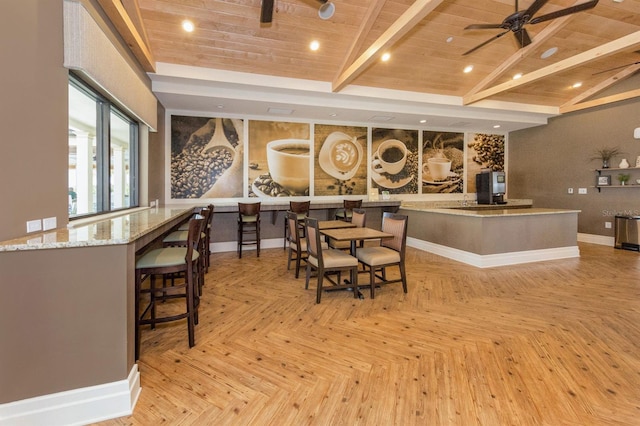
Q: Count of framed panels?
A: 6